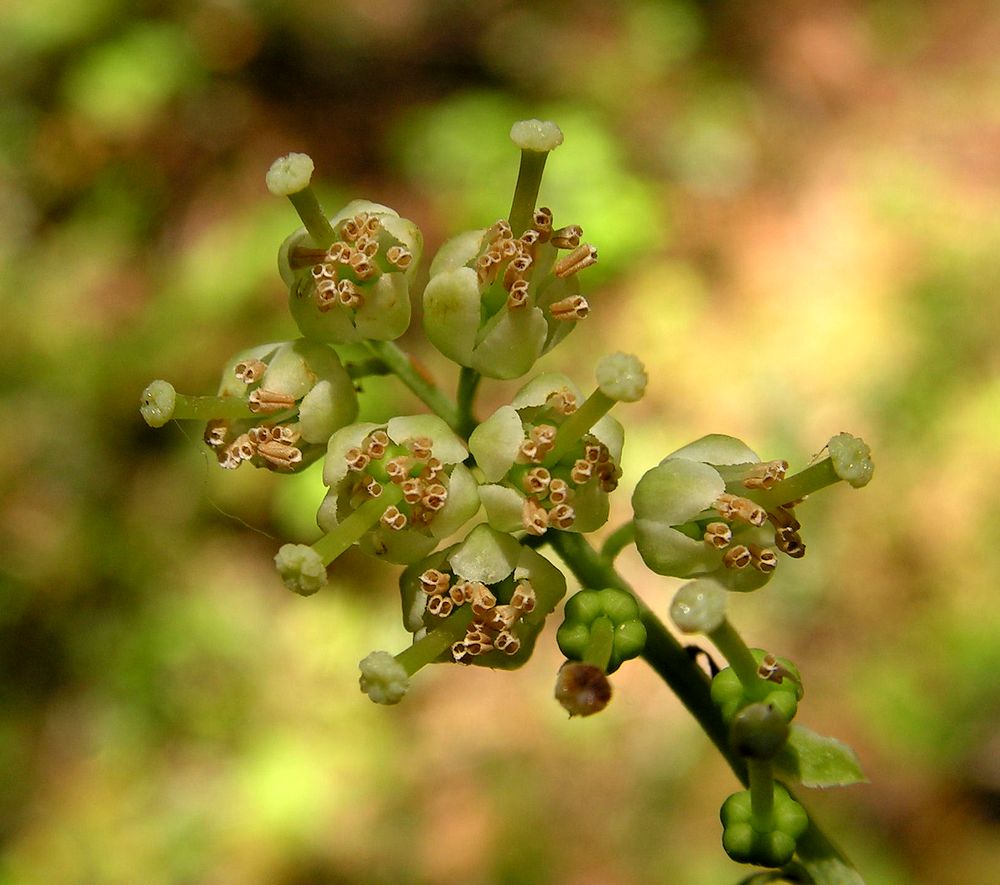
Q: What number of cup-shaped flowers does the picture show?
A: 7